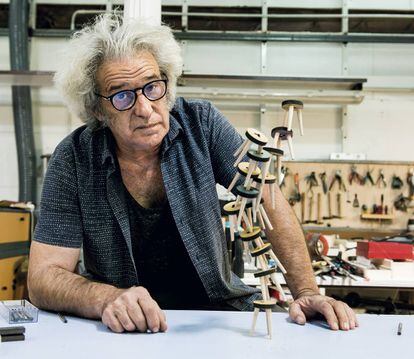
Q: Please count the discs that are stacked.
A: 14